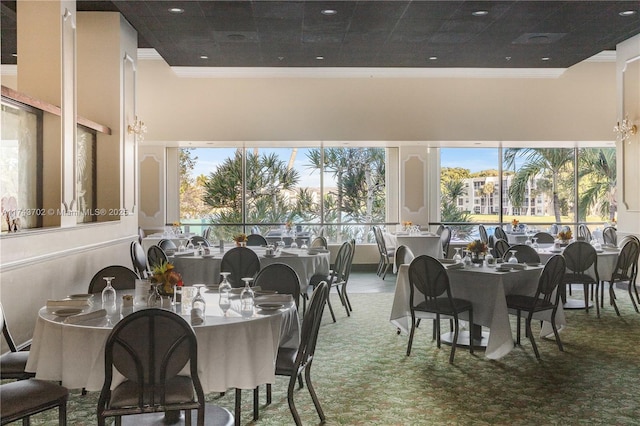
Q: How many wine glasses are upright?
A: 0